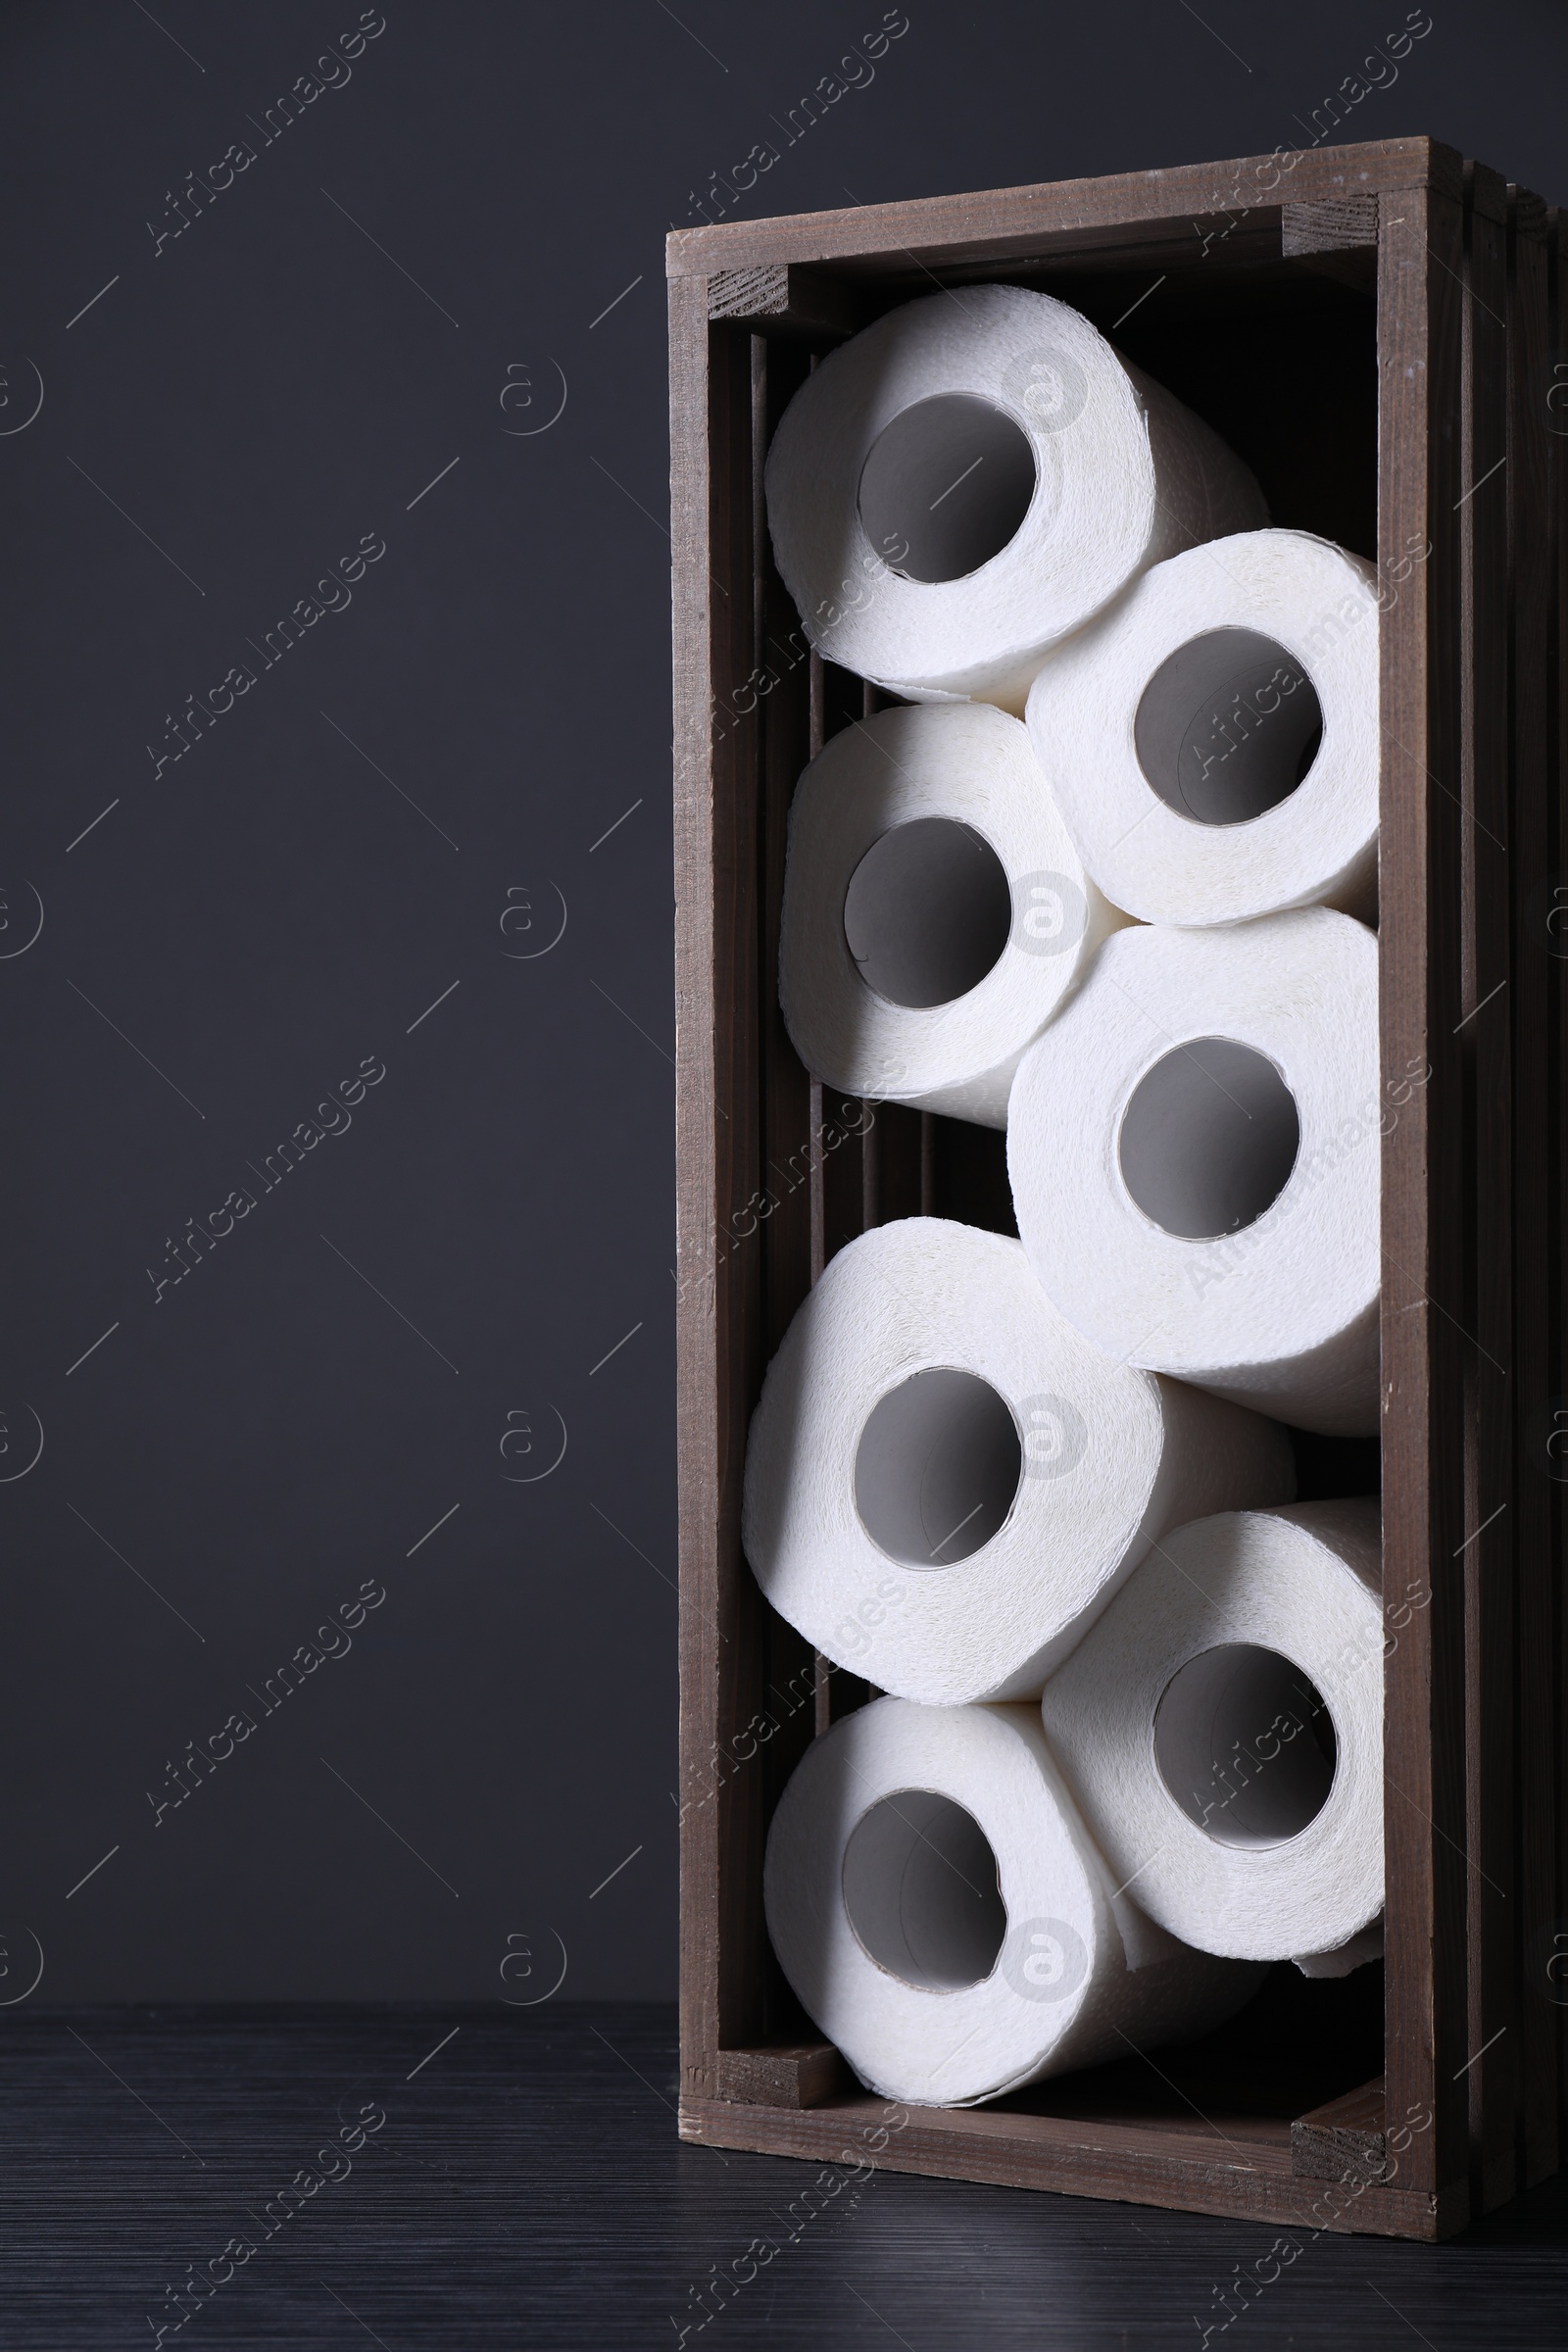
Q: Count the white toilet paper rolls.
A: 7